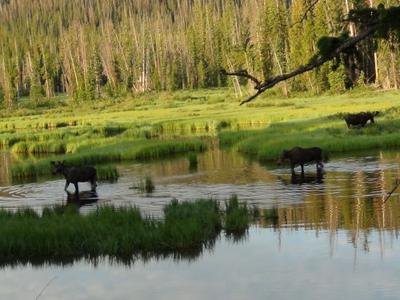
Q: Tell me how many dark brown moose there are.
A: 3